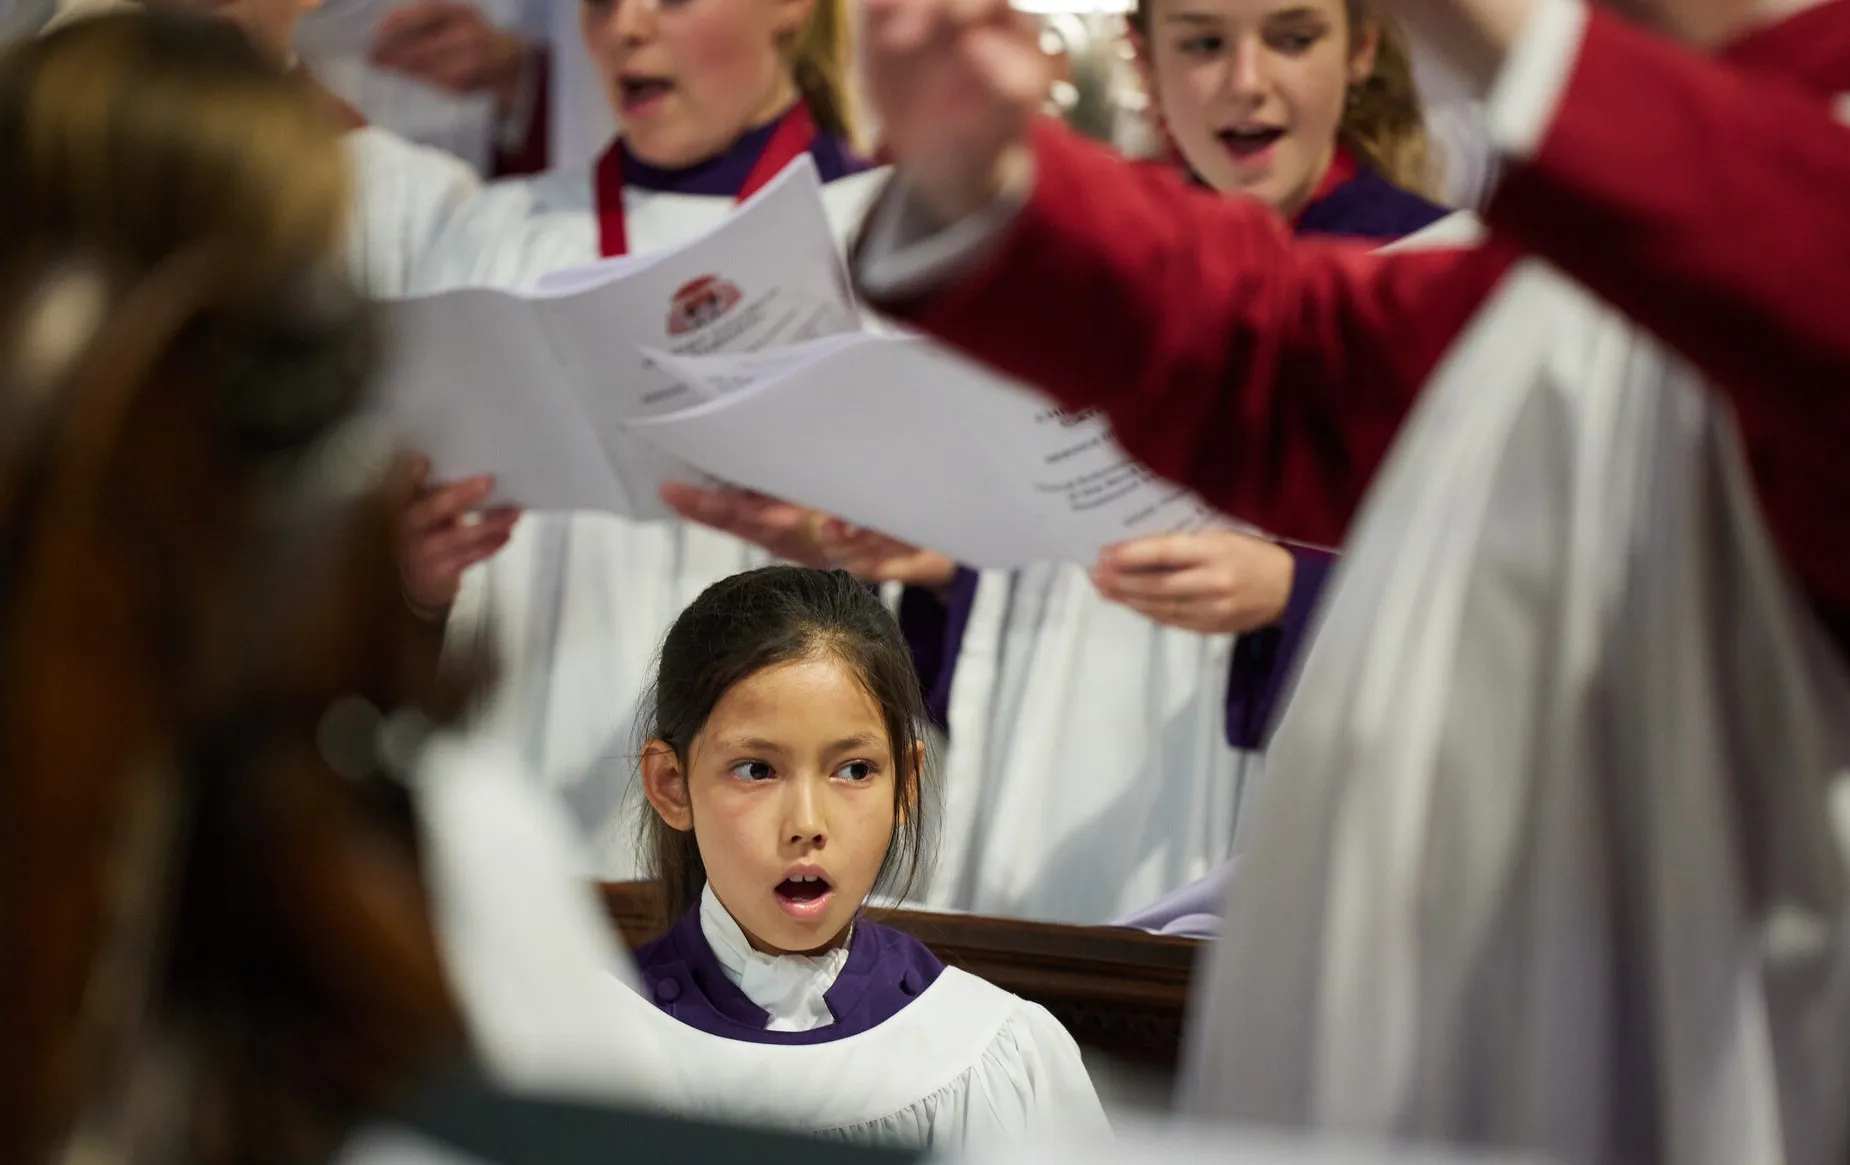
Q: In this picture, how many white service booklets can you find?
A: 2